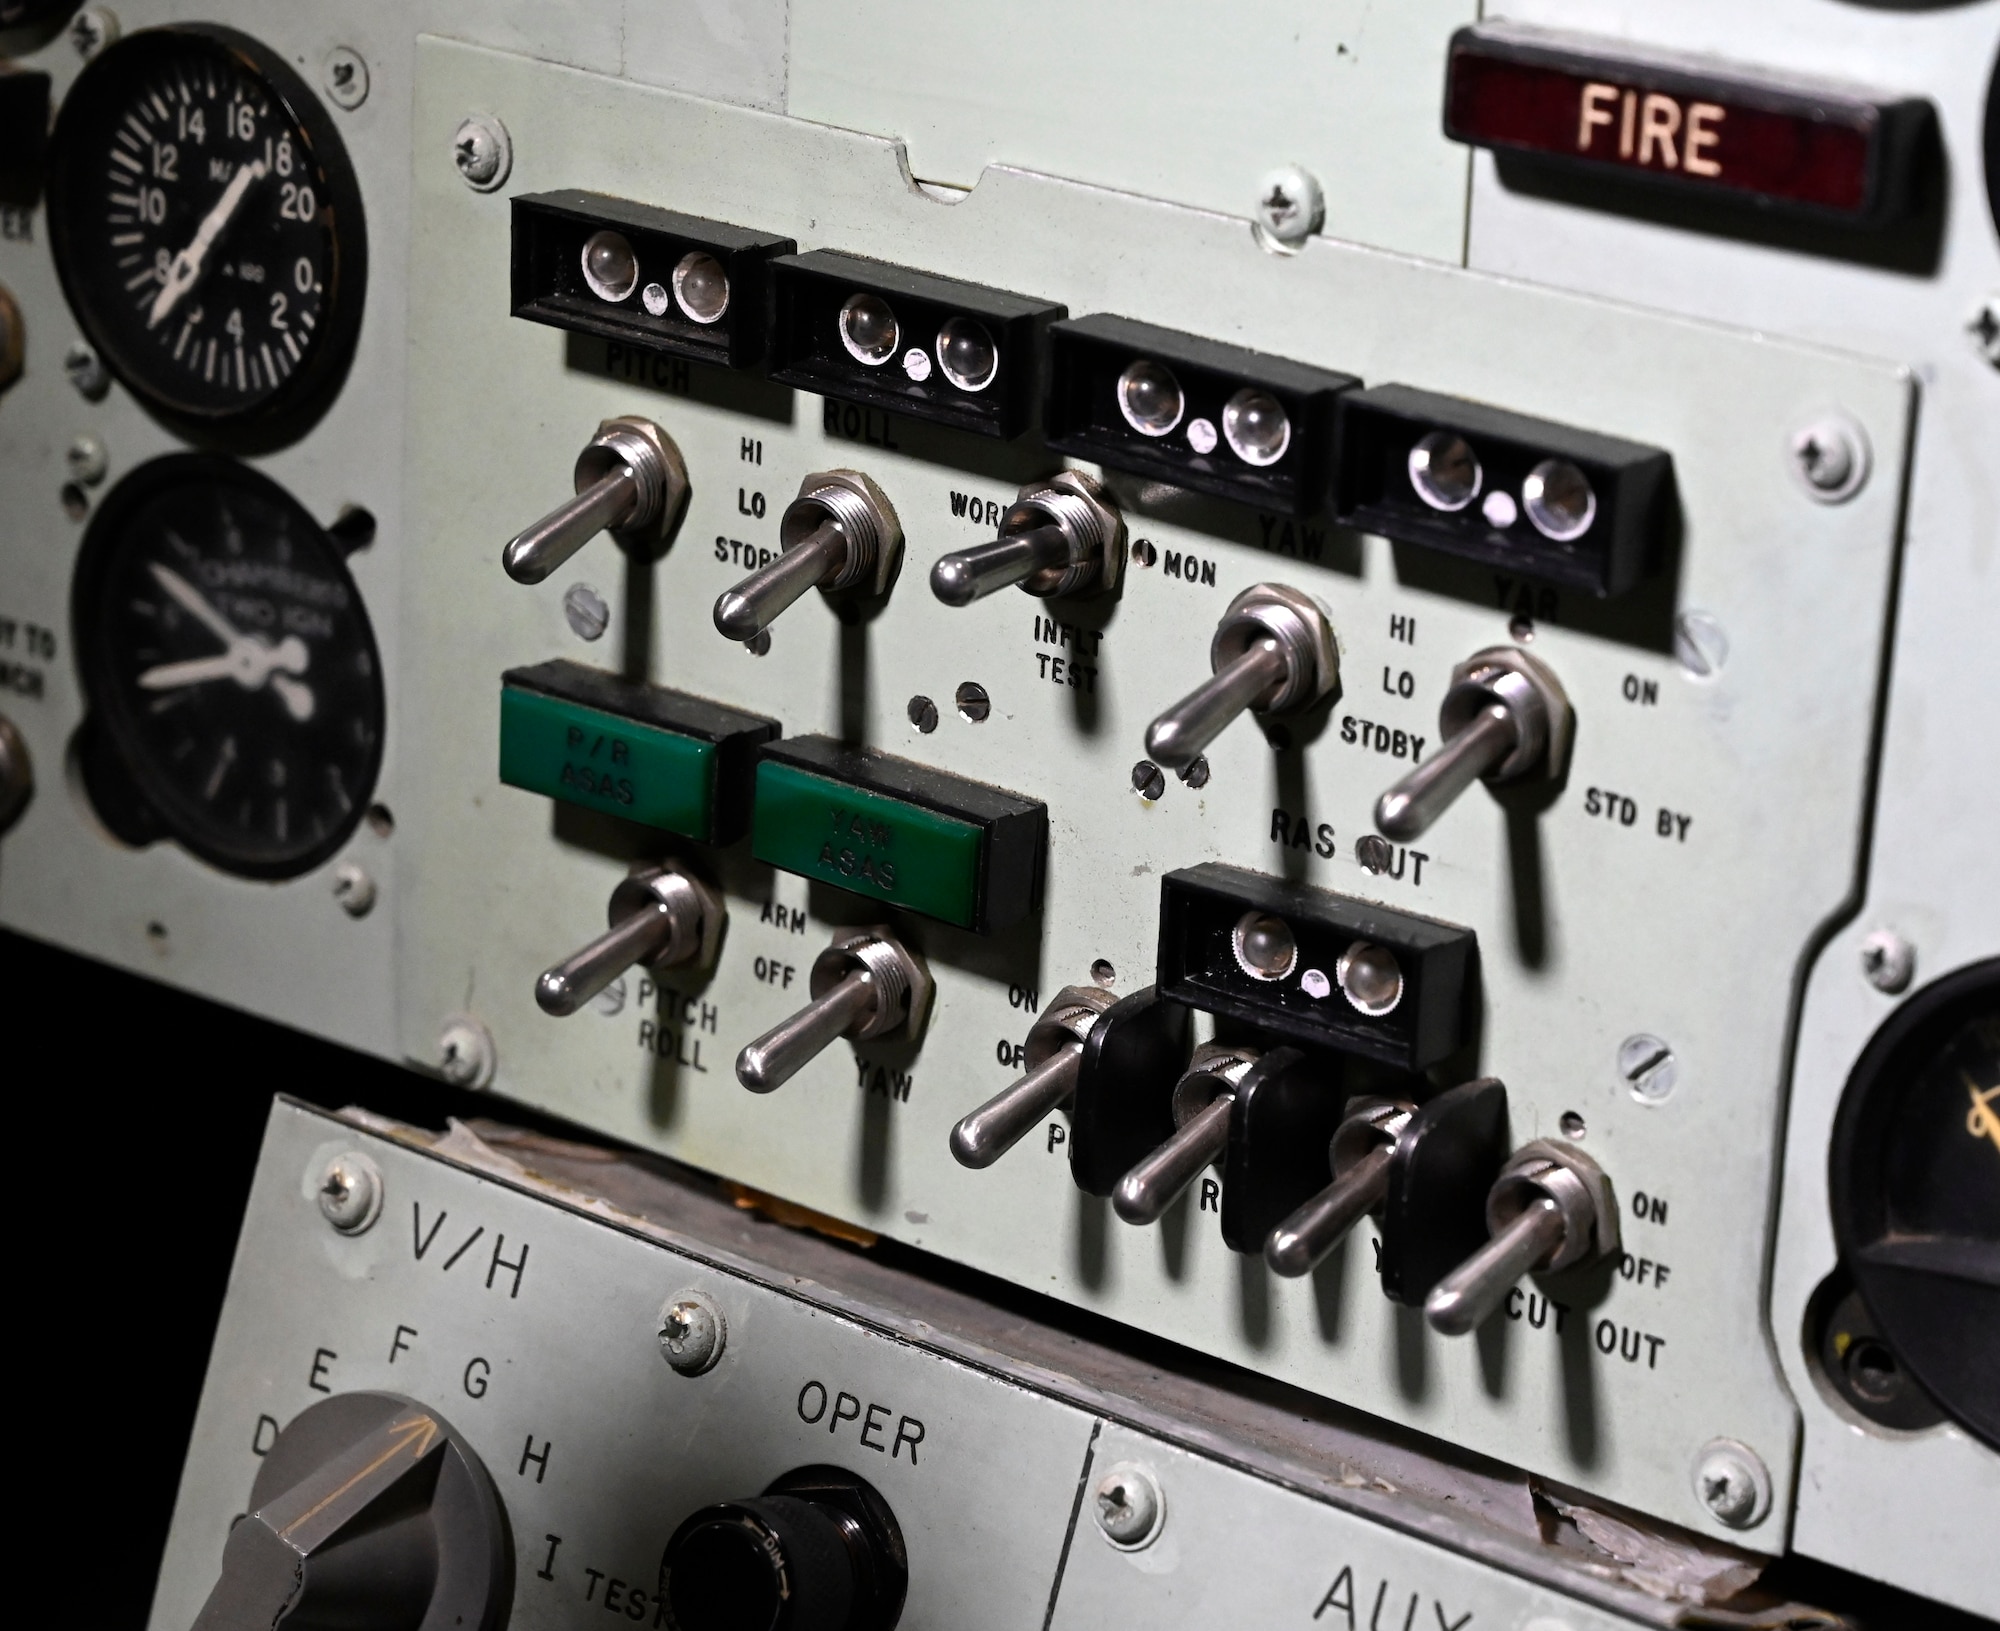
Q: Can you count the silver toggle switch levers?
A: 11